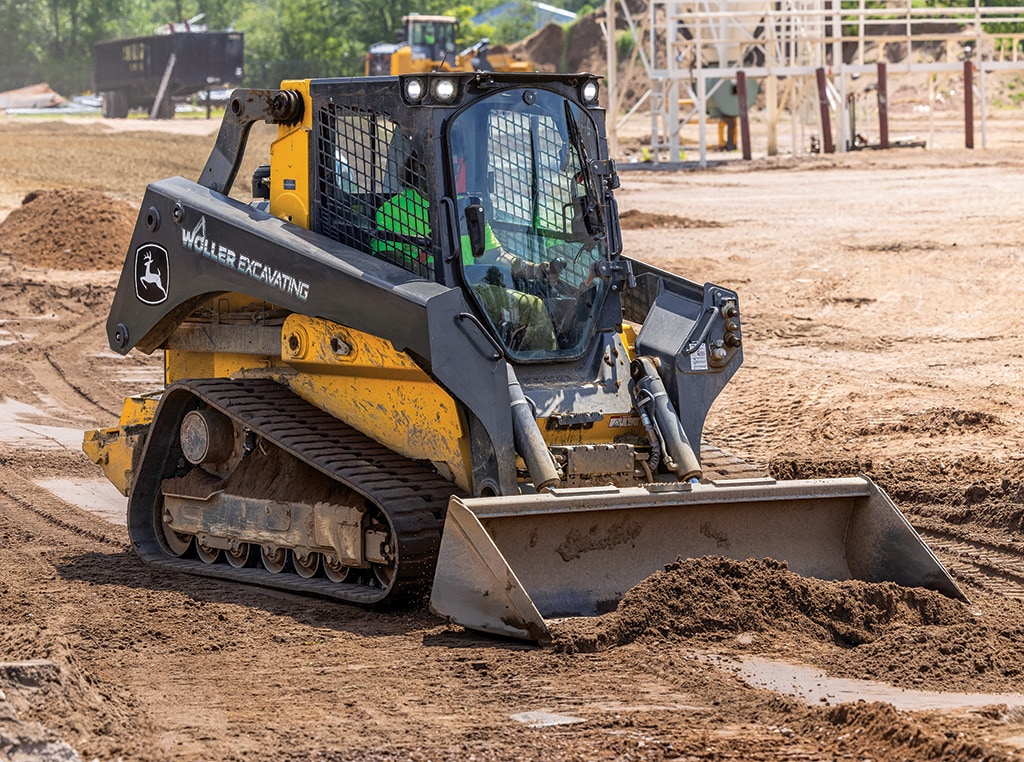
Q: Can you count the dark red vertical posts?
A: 4